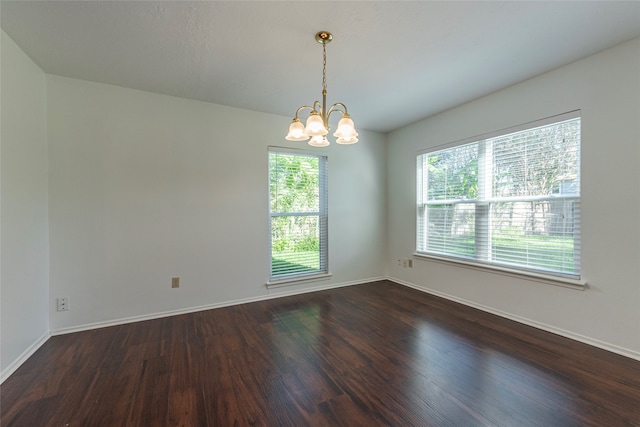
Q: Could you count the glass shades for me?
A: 5